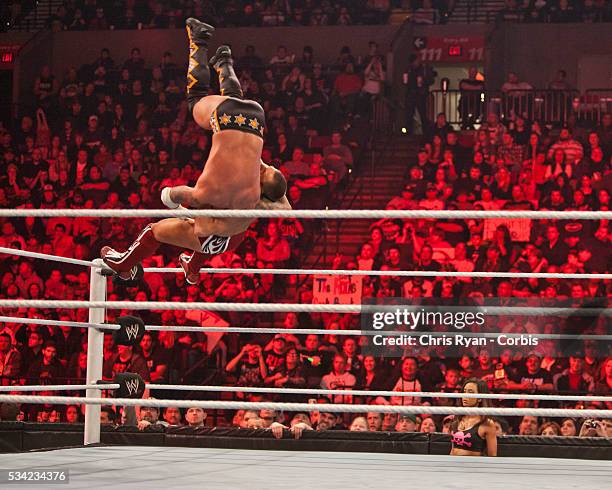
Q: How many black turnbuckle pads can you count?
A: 3